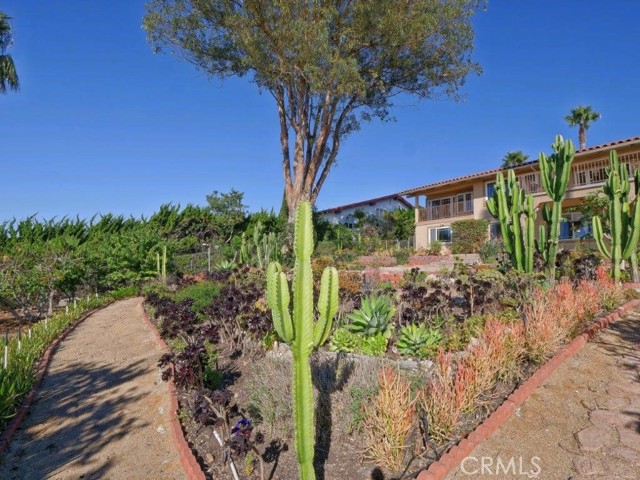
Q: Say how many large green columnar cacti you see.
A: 4